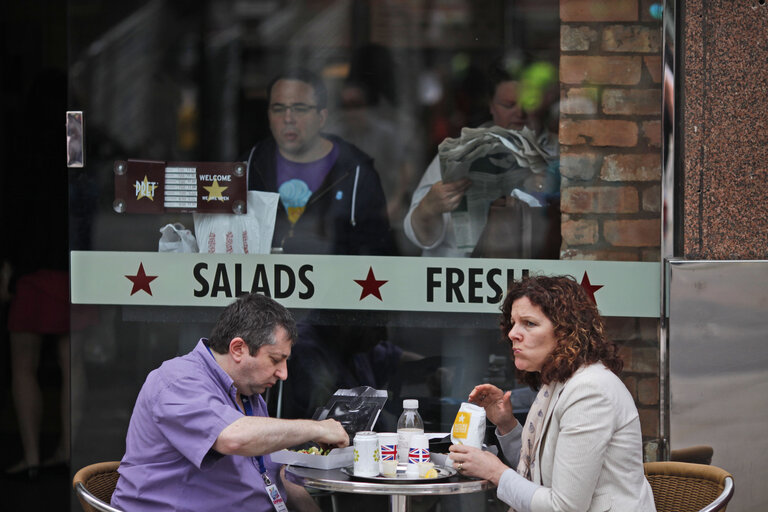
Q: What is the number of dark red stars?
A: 3